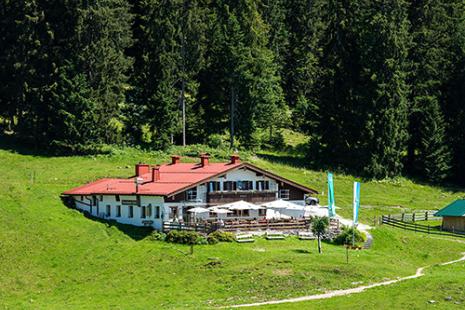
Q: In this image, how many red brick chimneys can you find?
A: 5